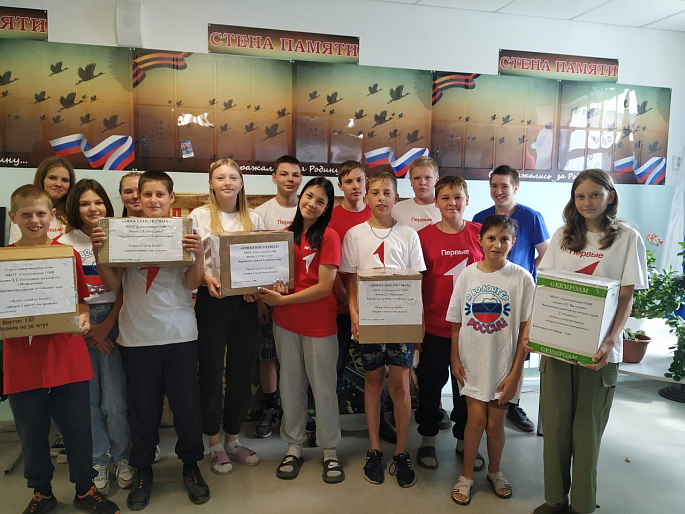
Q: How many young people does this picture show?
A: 15